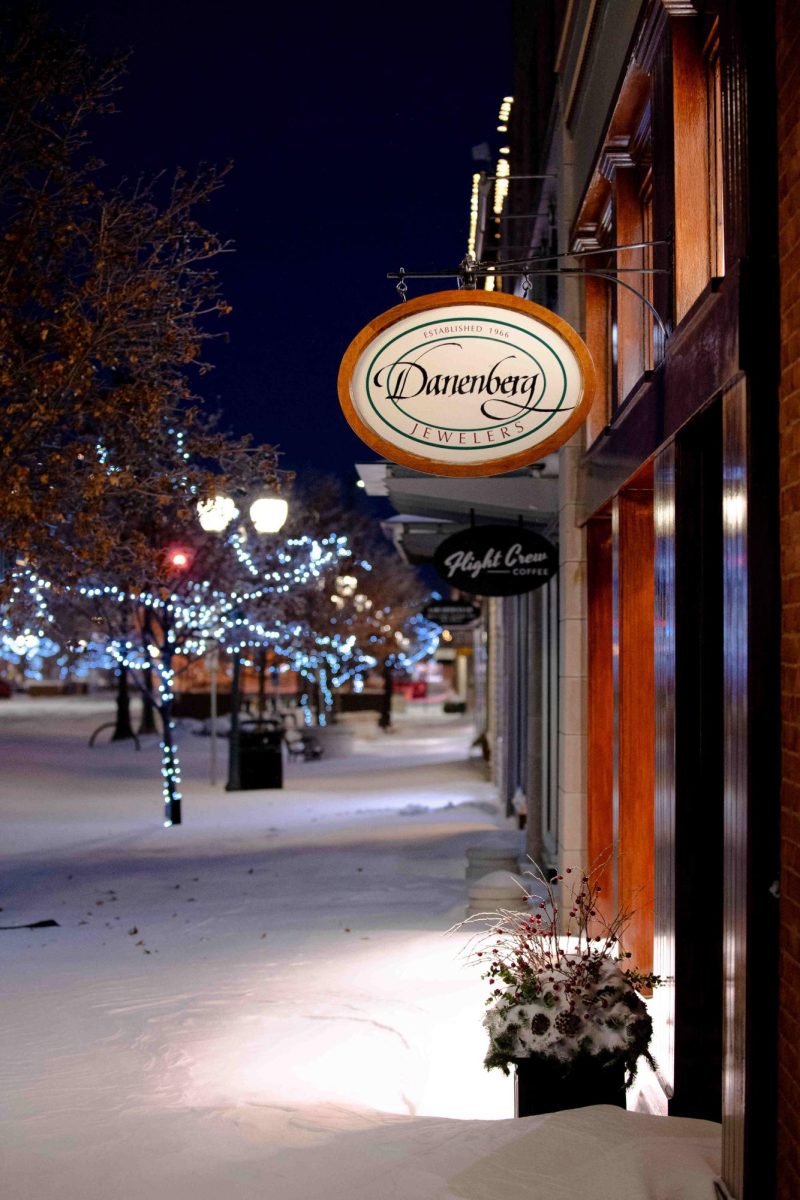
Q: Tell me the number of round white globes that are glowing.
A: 2